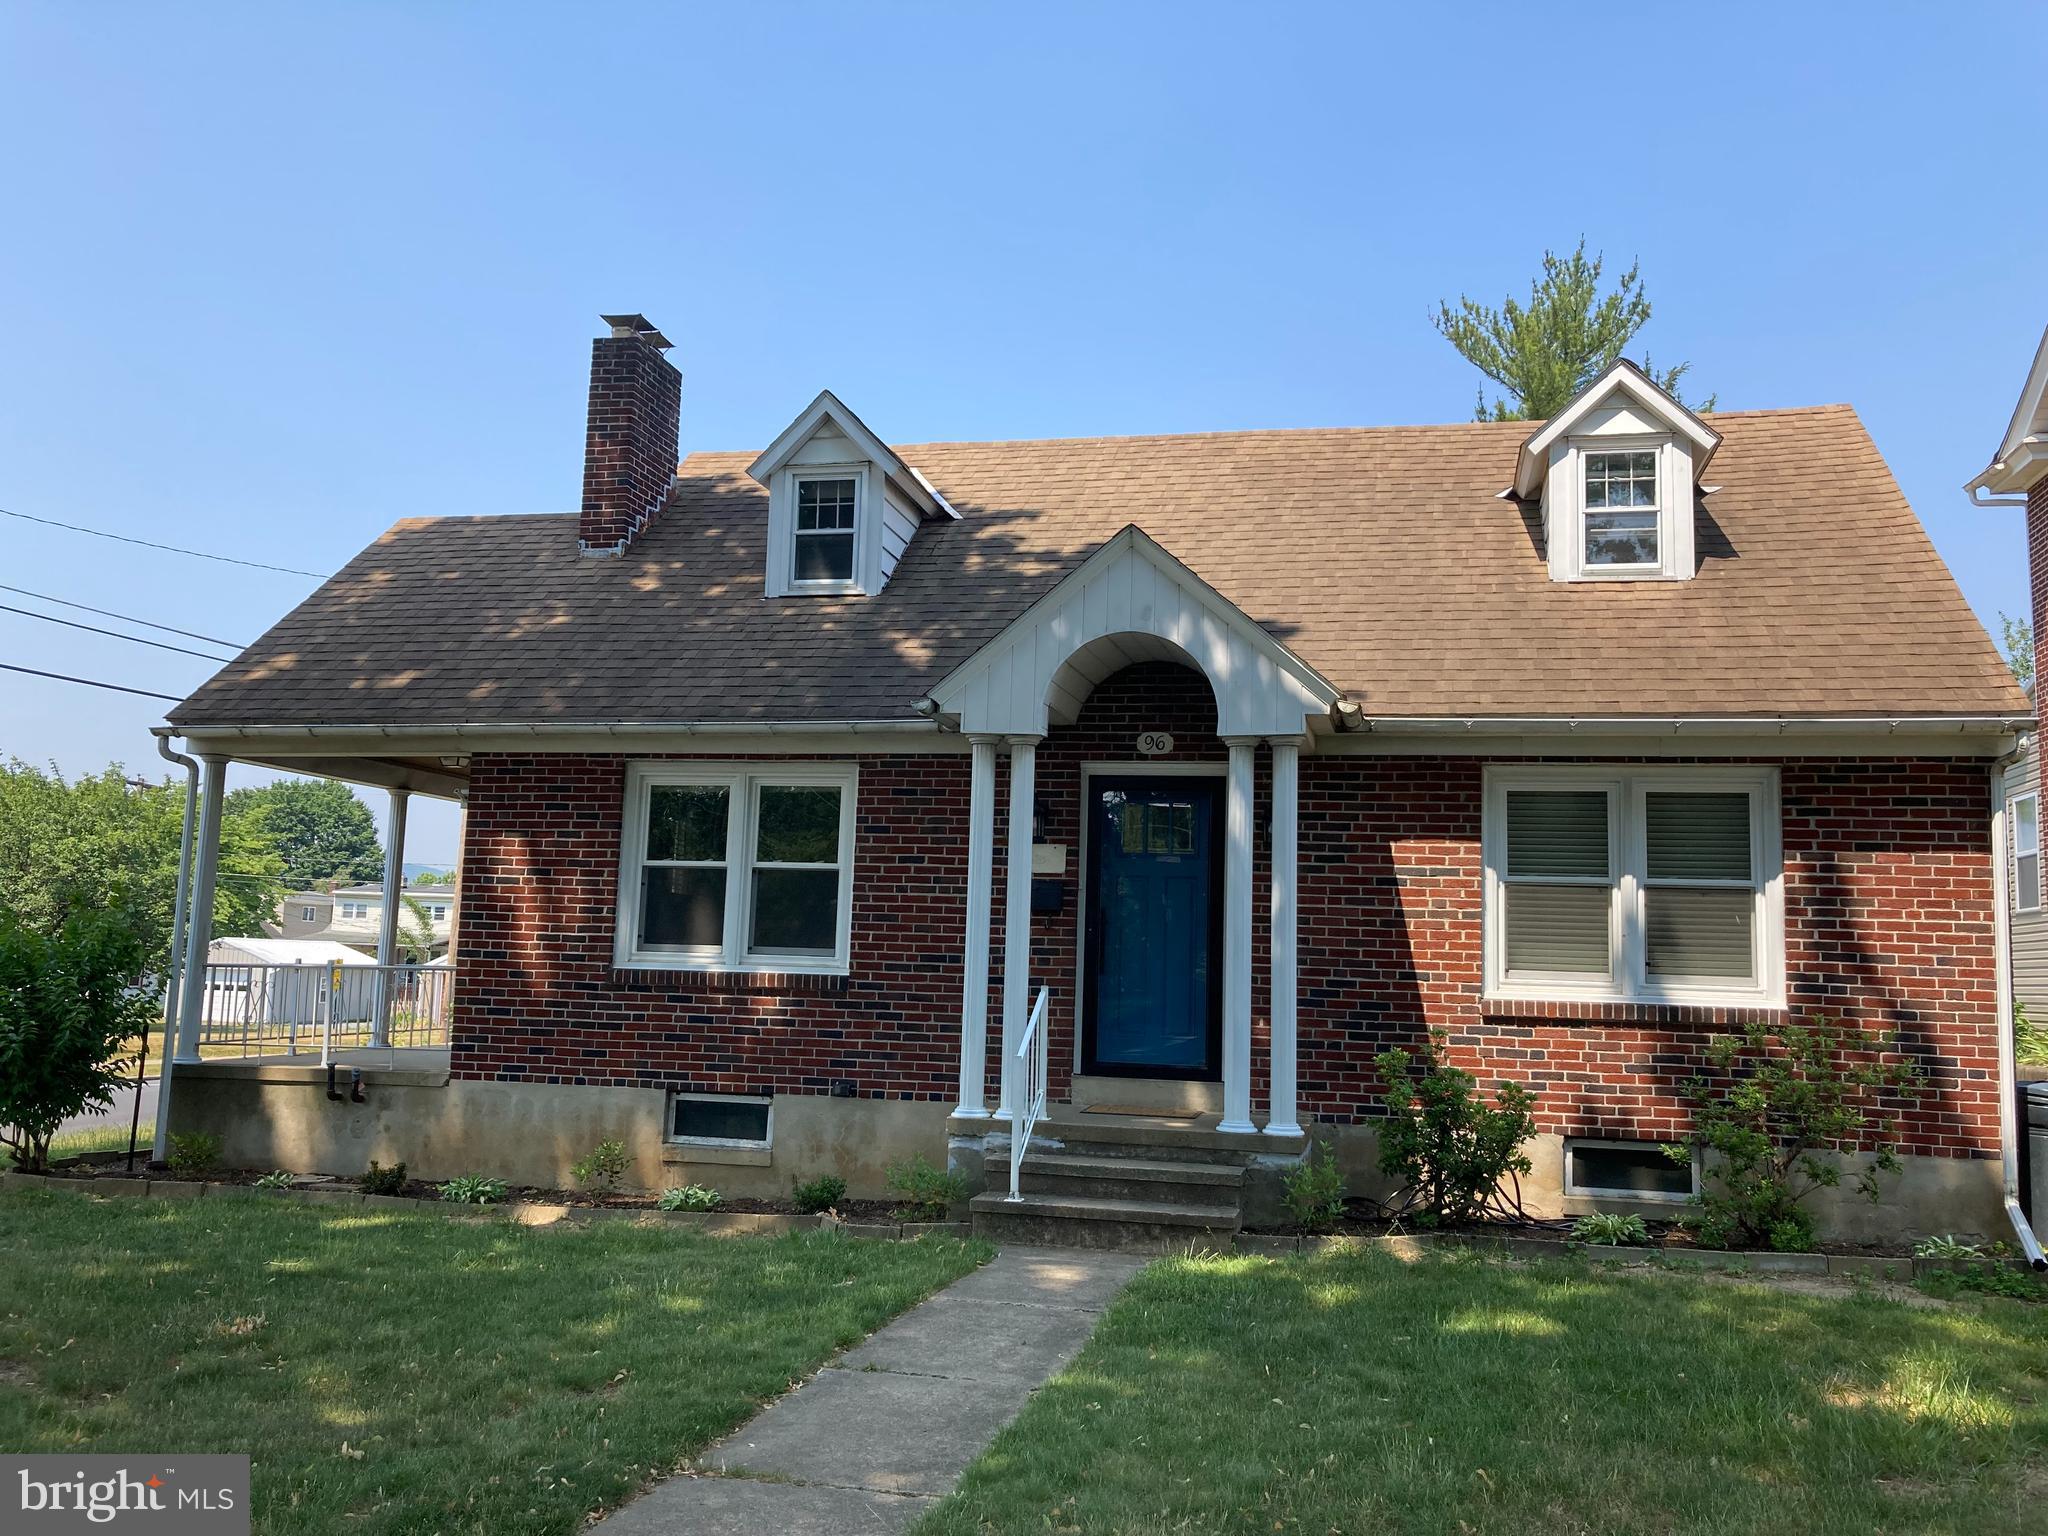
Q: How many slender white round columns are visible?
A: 6